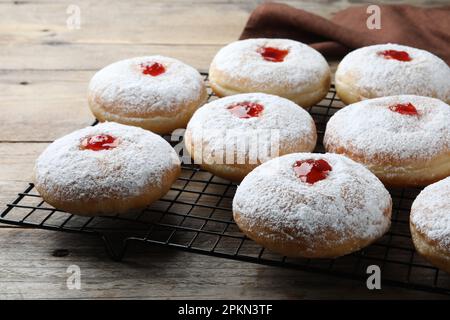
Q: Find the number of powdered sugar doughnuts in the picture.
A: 8